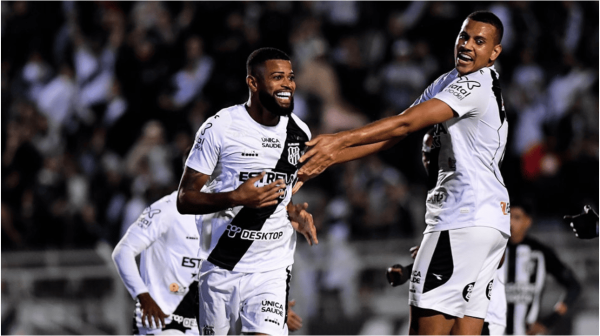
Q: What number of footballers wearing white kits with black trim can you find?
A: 3